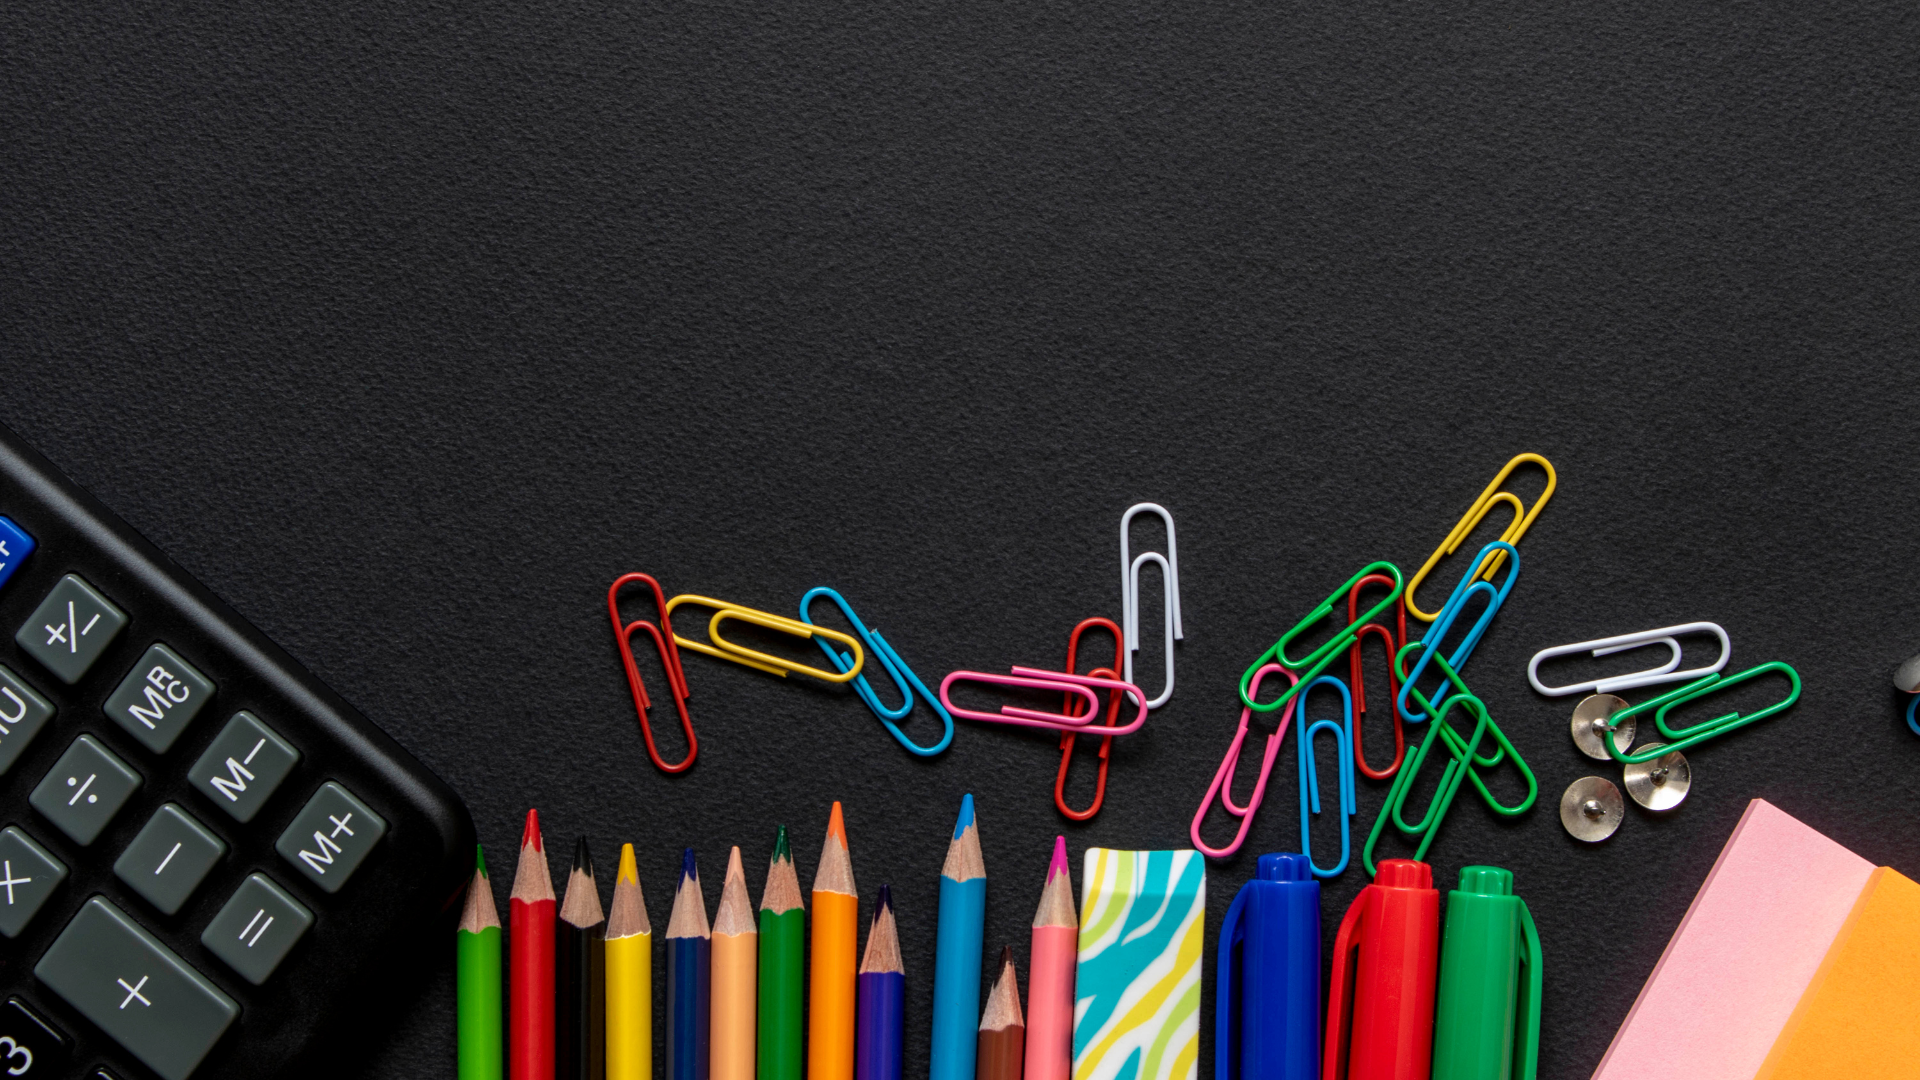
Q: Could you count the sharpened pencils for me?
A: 12